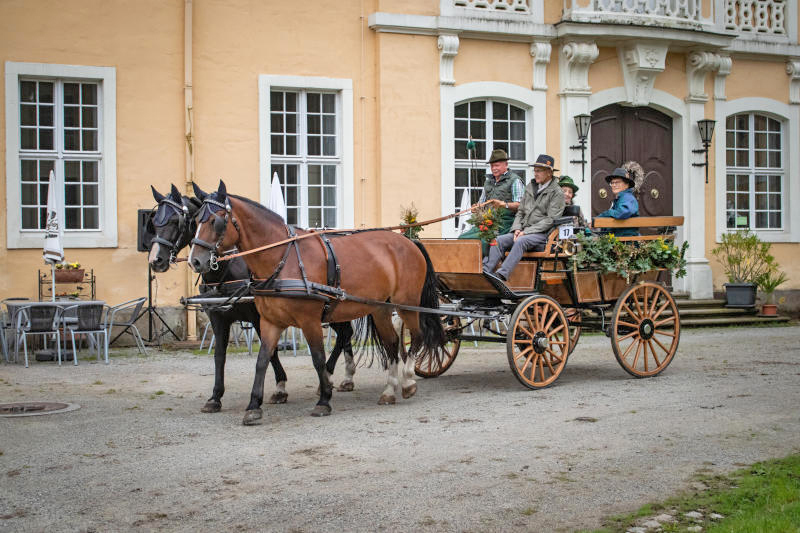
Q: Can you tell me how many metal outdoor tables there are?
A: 1